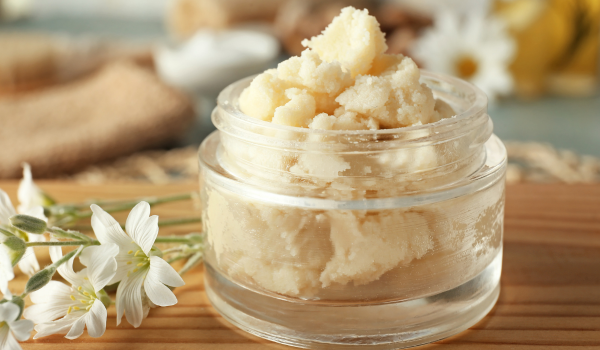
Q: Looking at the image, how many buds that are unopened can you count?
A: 2